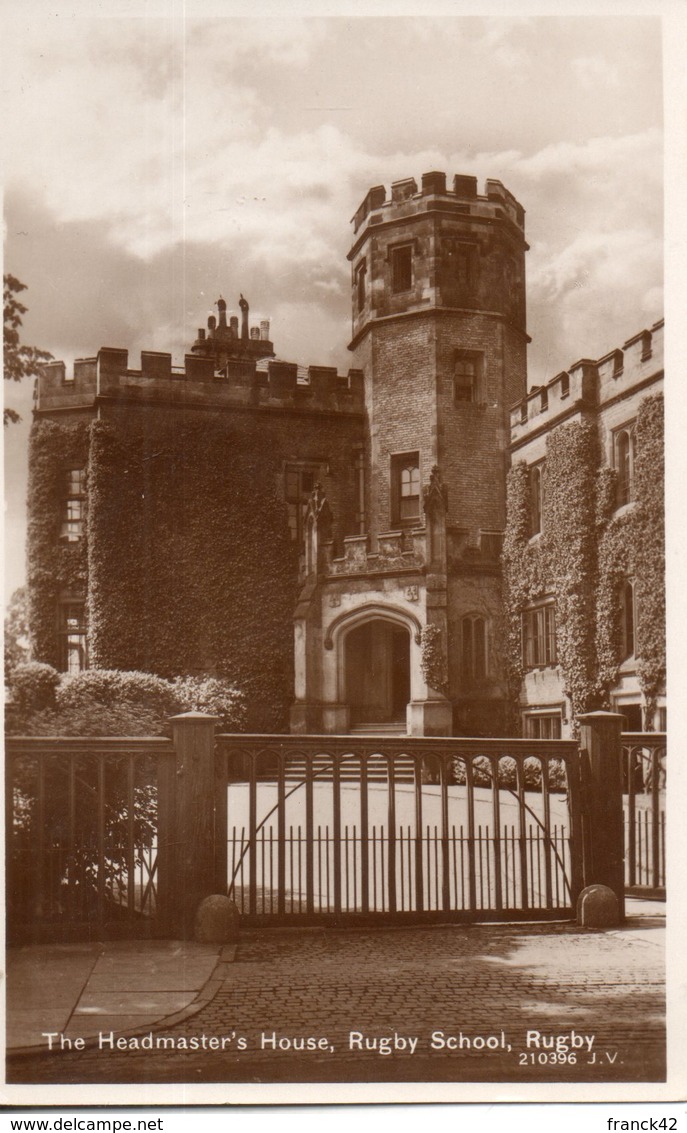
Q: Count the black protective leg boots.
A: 0